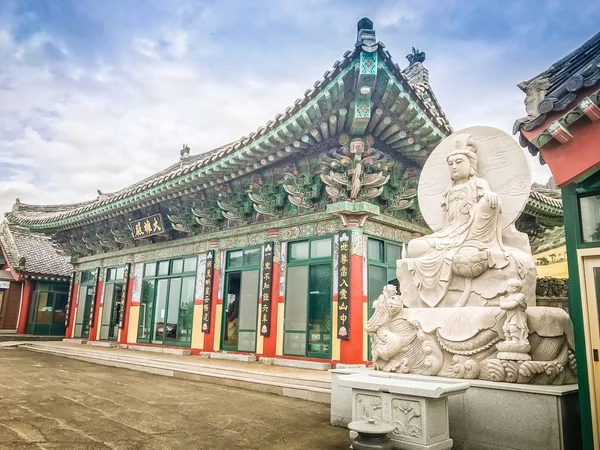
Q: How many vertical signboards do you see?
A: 6